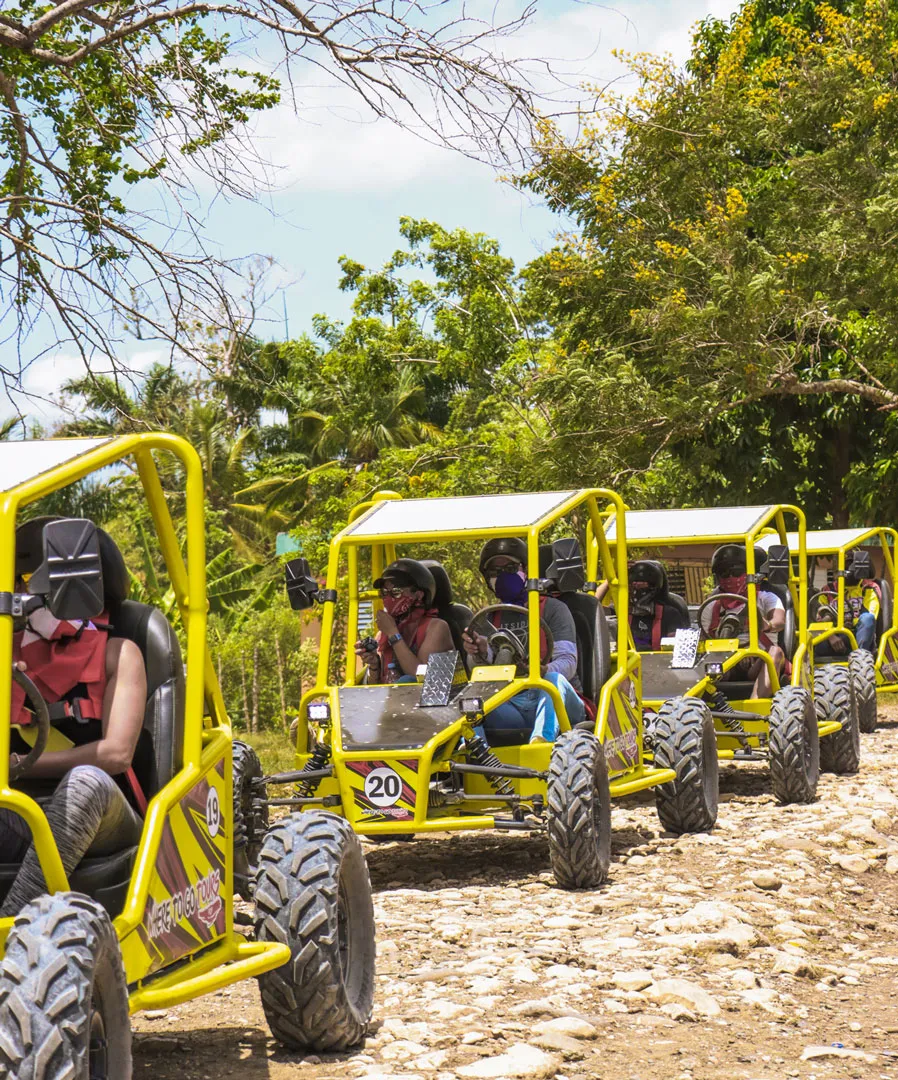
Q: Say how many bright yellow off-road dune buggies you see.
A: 4